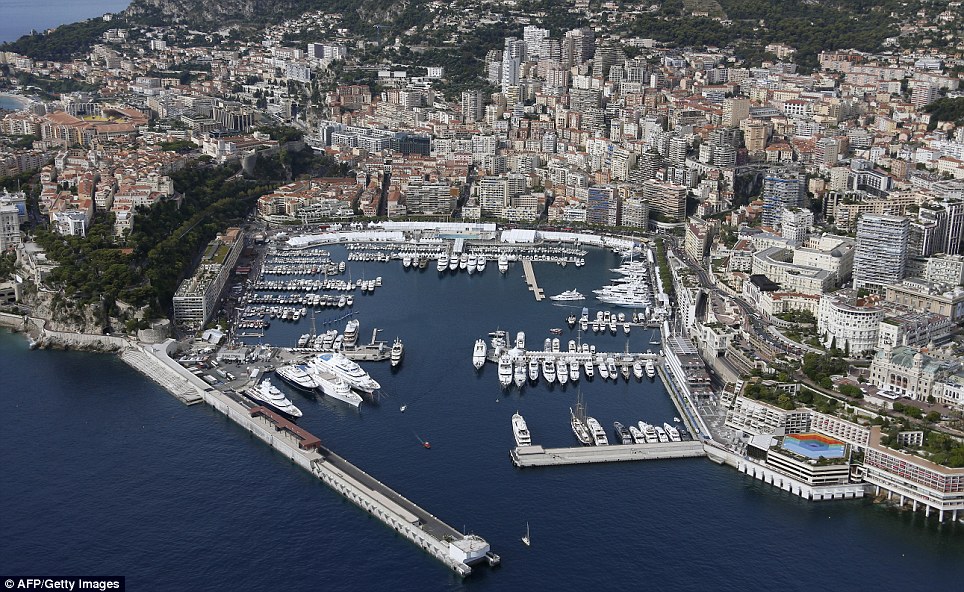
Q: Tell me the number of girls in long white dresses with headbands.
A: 0